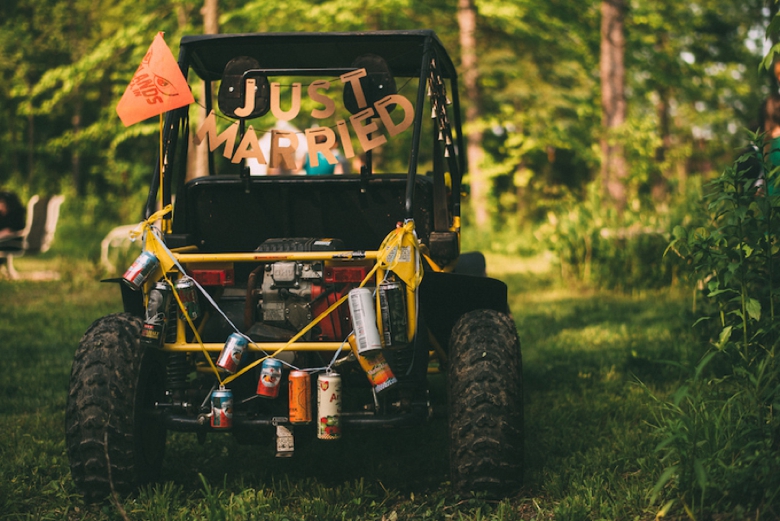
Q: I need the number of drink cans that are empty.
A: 11